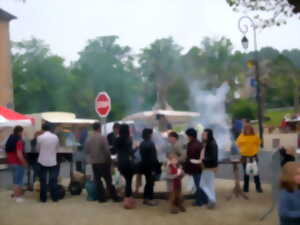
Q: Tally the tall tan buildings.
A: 1